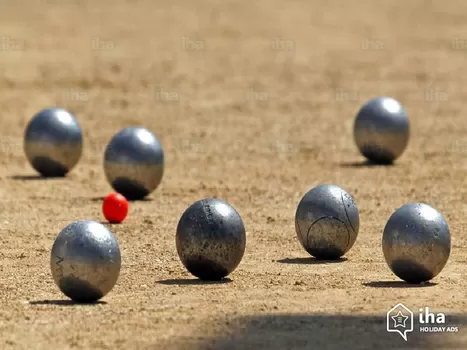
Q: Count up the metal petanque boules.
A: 7